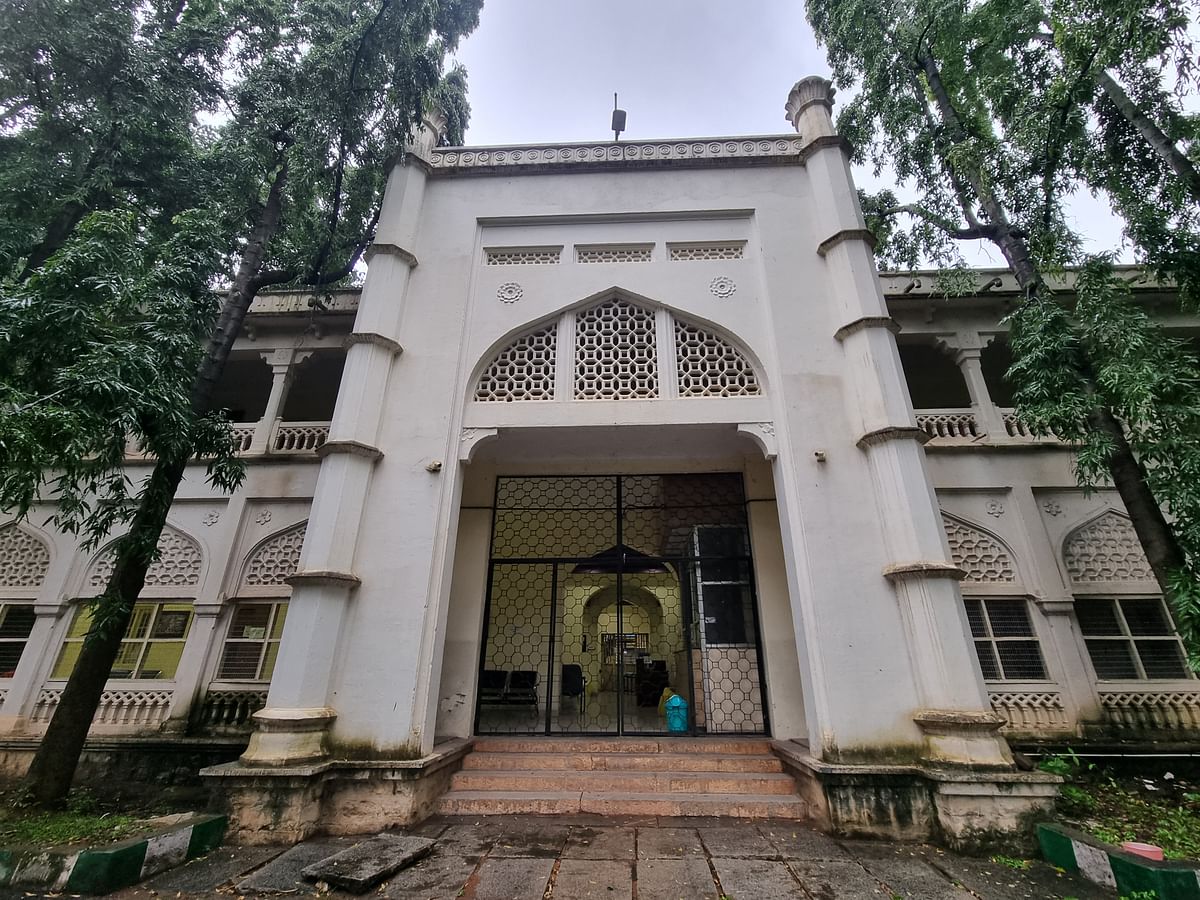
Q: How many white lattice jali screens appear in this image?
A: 11